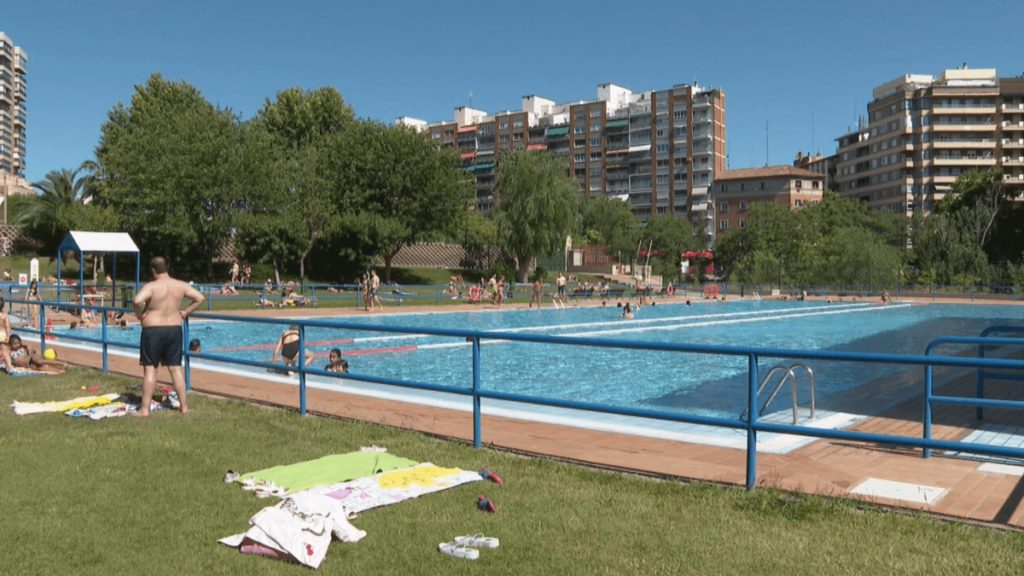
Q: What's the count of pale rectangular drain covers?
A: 2